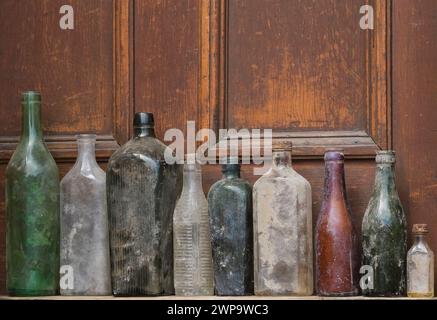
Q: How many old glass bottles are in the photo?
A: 9